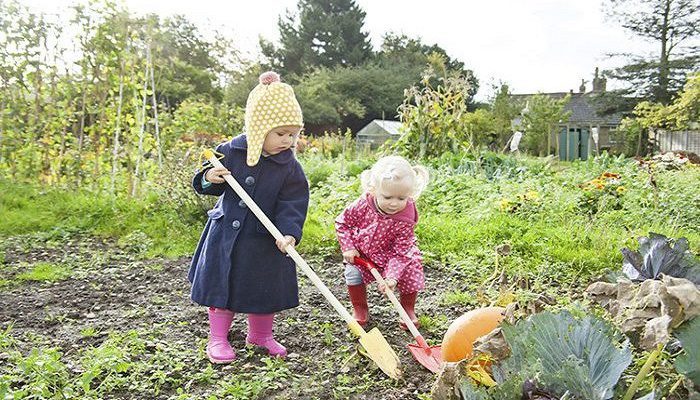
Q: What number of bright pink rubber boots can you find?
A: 2